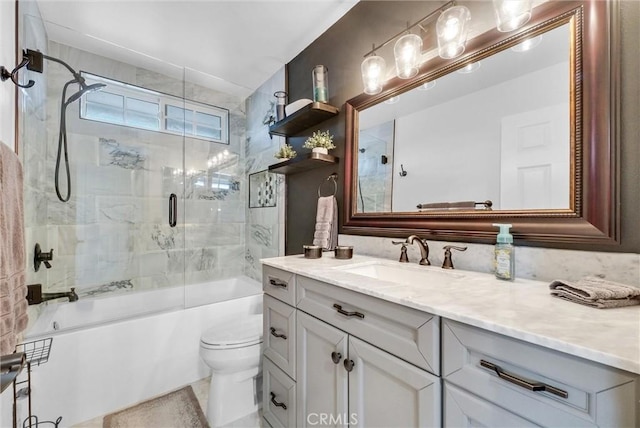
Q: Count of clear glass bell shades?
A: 4